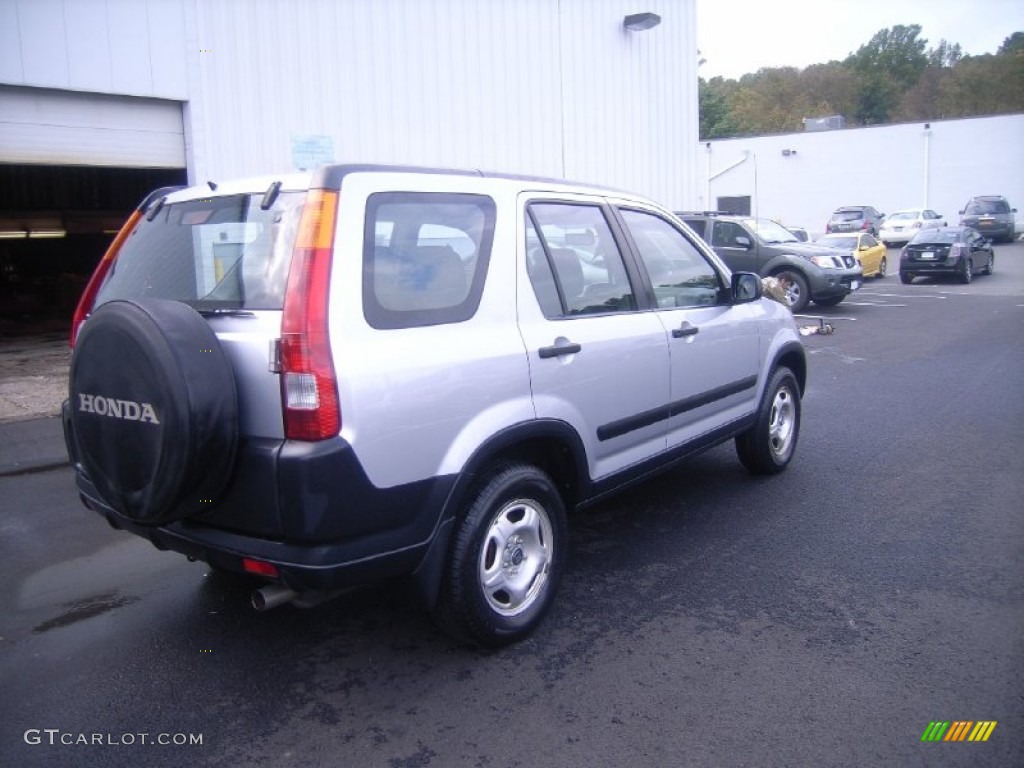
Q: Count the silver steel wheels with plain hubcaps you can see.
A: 2